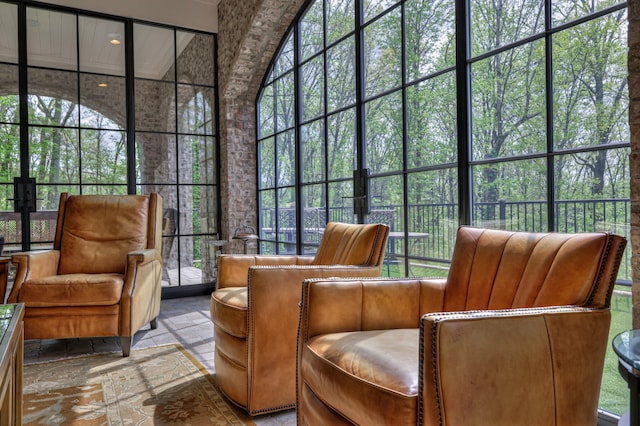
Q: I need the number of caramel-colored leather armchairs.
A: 3